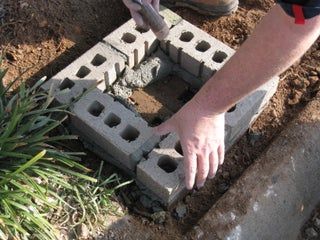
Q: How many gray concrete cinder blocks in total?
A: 6